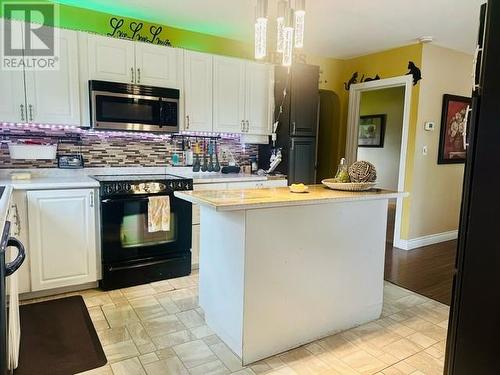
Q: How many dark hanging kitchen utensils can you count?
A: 4